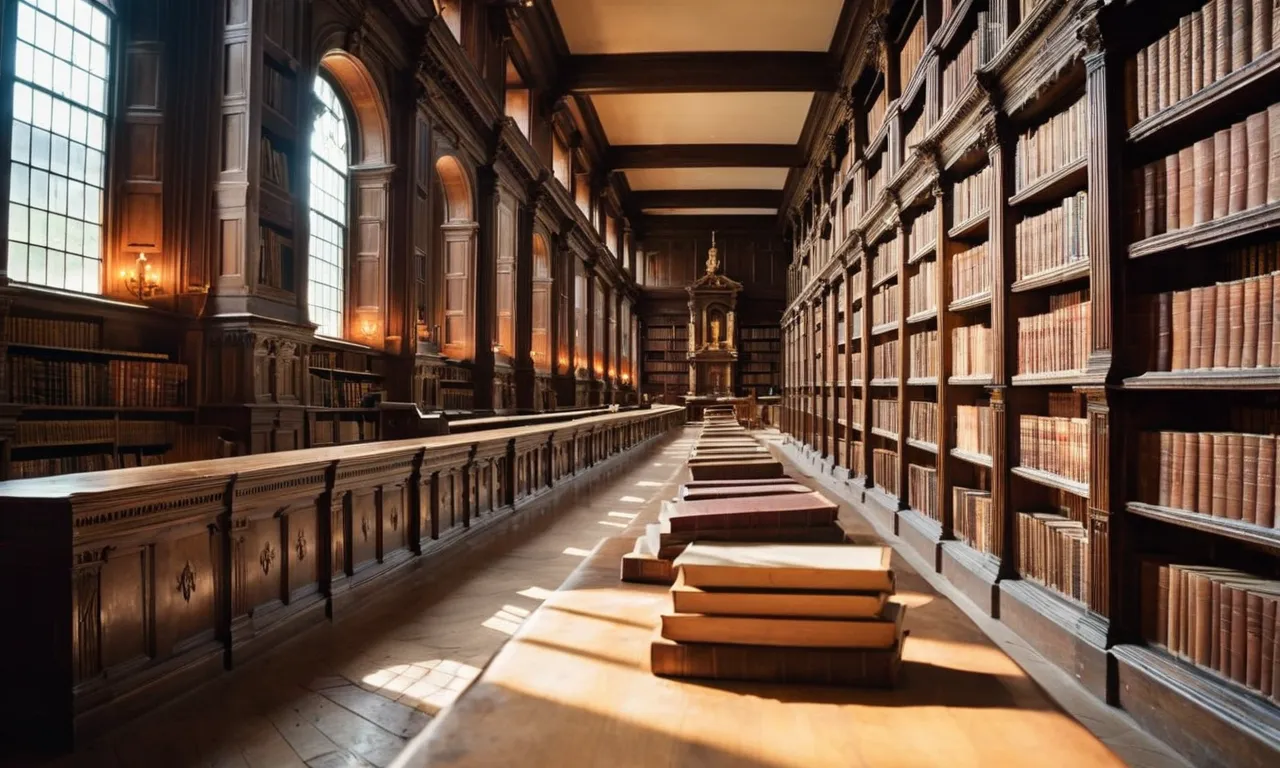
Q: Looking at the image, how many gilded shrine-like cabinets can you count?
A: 1